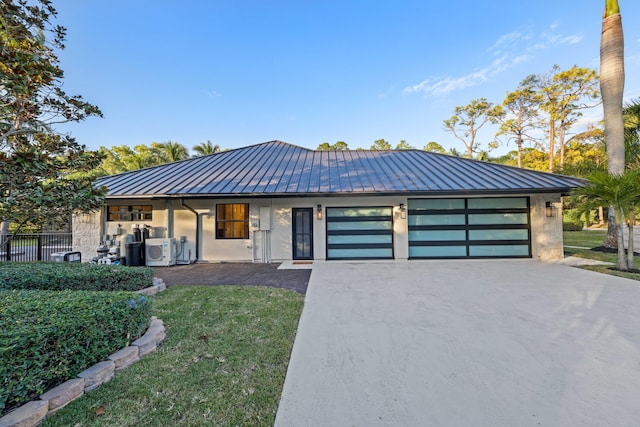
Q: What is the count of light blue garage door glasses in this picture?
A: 12